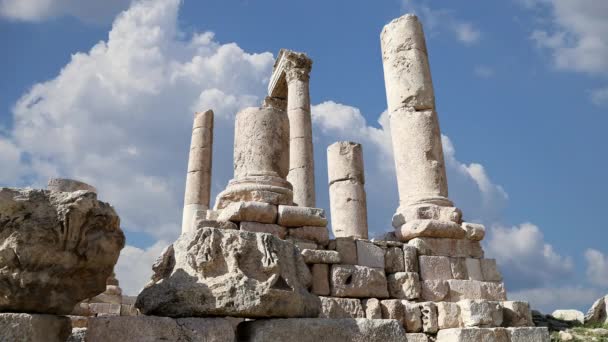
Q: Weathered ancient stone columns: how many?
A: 5